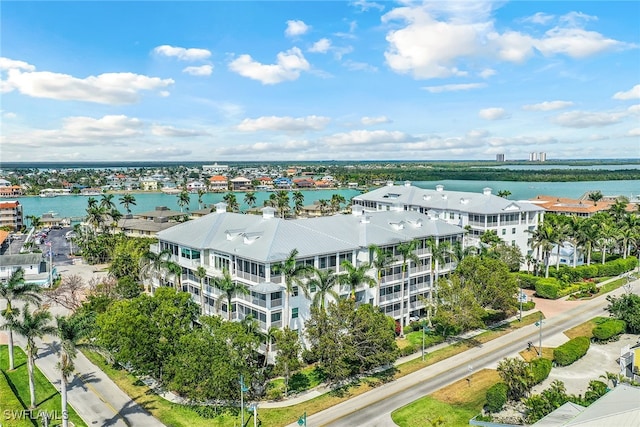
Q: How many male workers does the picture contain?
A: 0